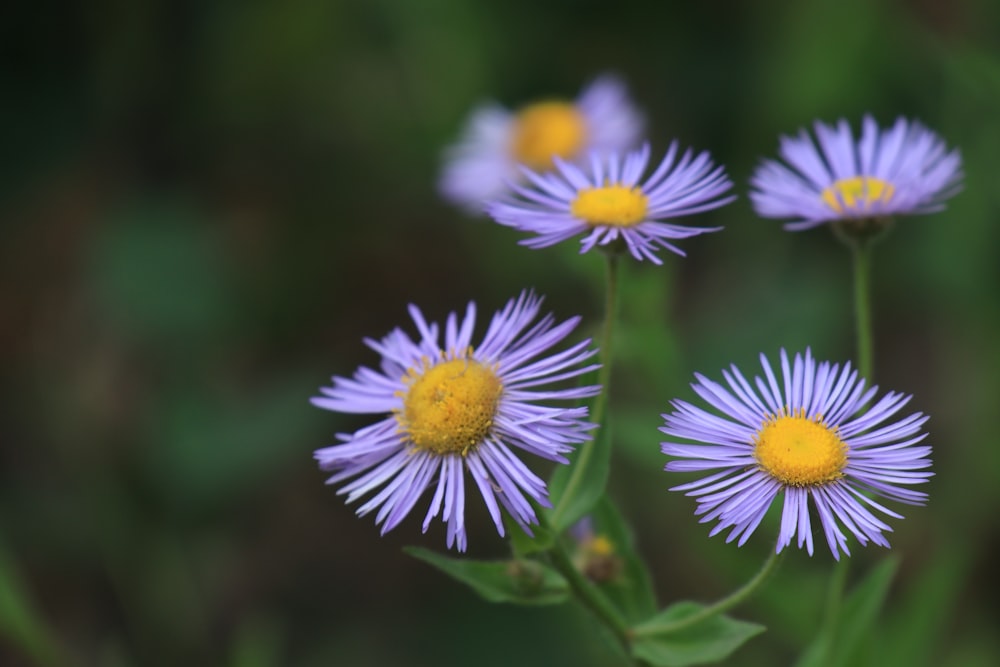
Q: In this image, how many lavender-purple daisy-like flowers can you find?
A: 5